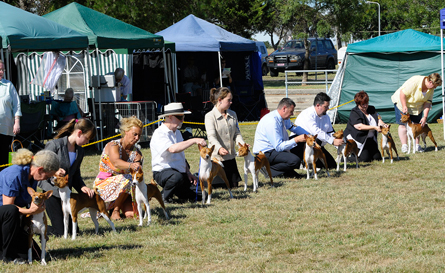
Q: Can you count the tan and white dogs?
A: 9